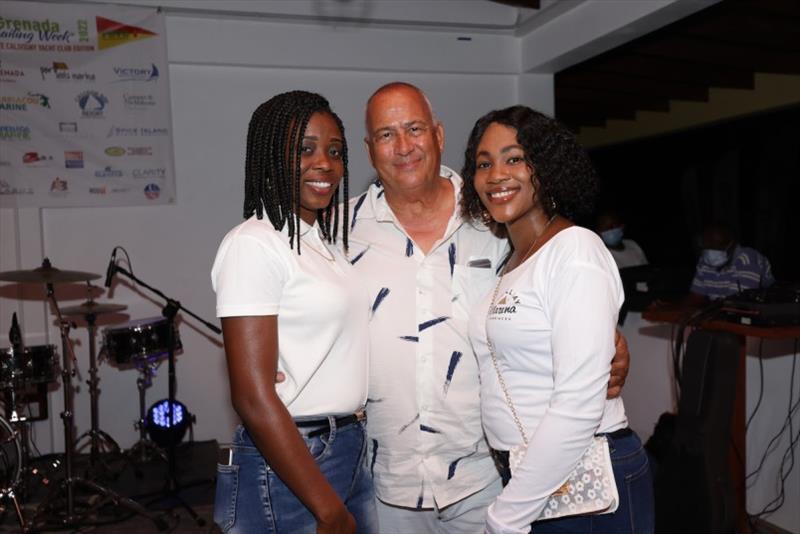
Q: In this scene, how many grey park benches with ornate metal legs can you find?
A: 0